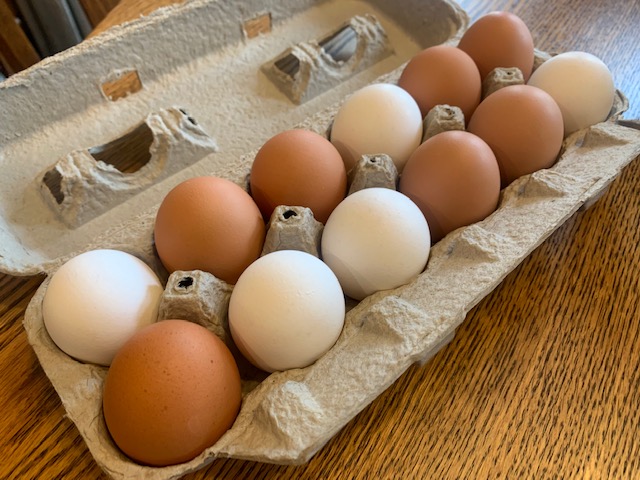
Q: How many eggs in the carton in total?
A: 12